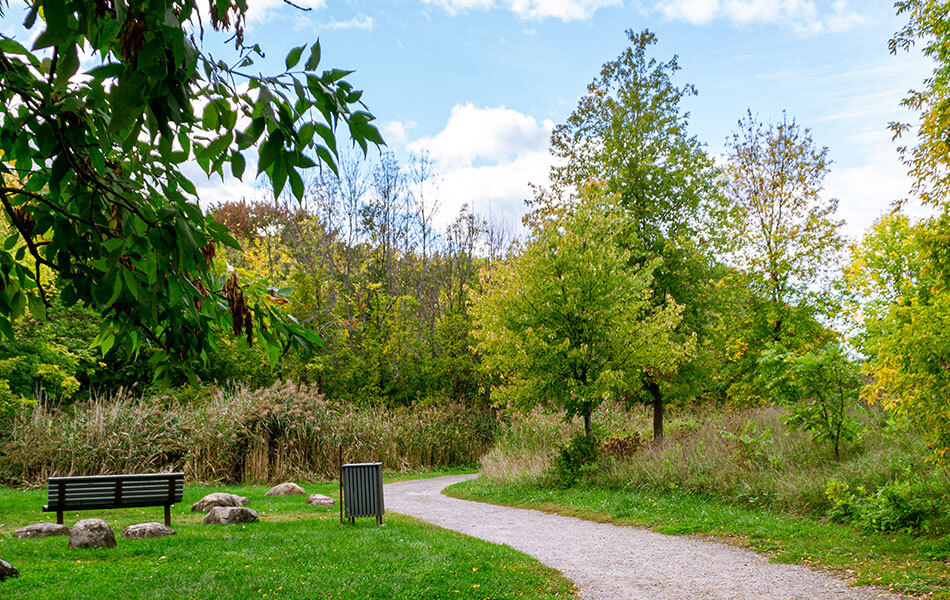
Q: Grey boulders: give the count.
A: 8